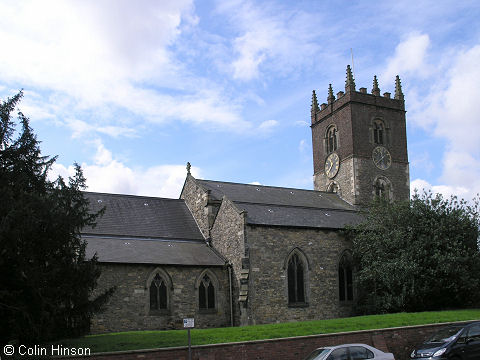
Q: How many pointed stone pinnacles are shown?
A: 5